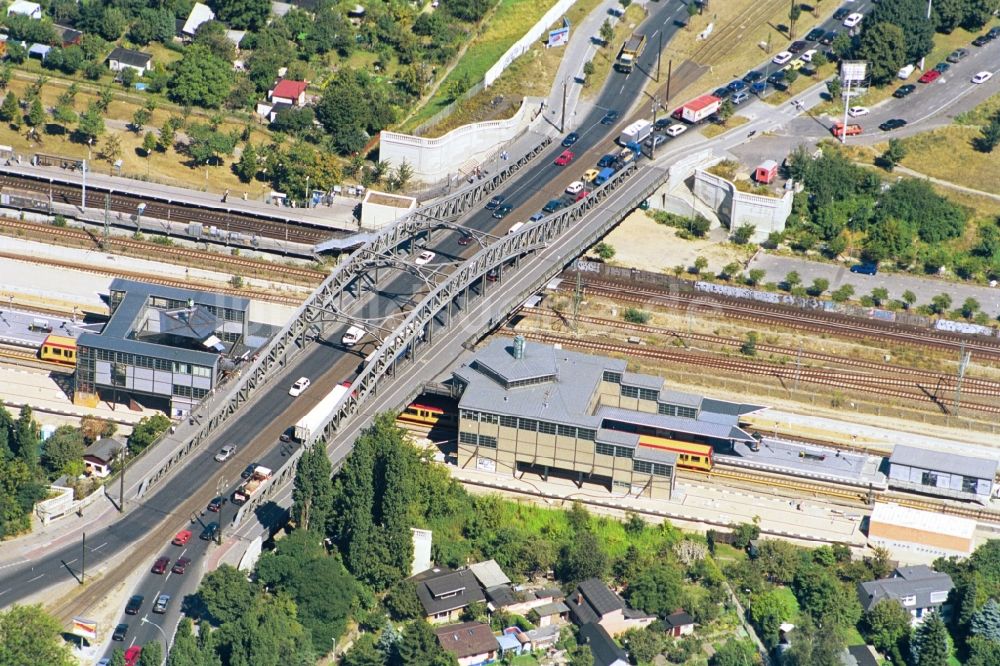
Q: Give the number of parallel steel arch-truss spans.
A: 2